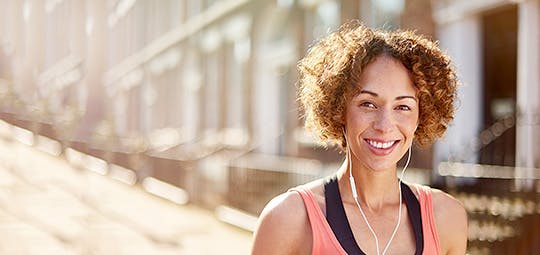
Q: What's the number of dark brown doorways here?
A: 1